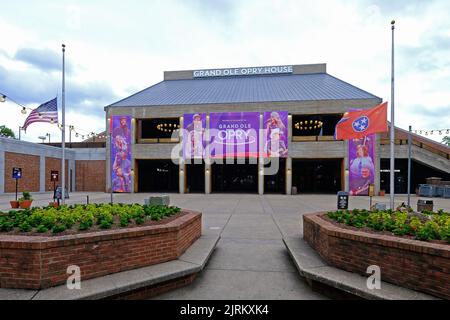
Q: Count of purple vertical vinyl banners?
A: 4